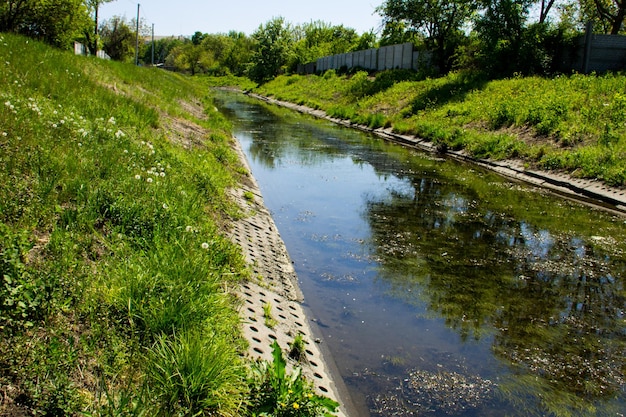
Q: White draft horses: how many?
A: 0